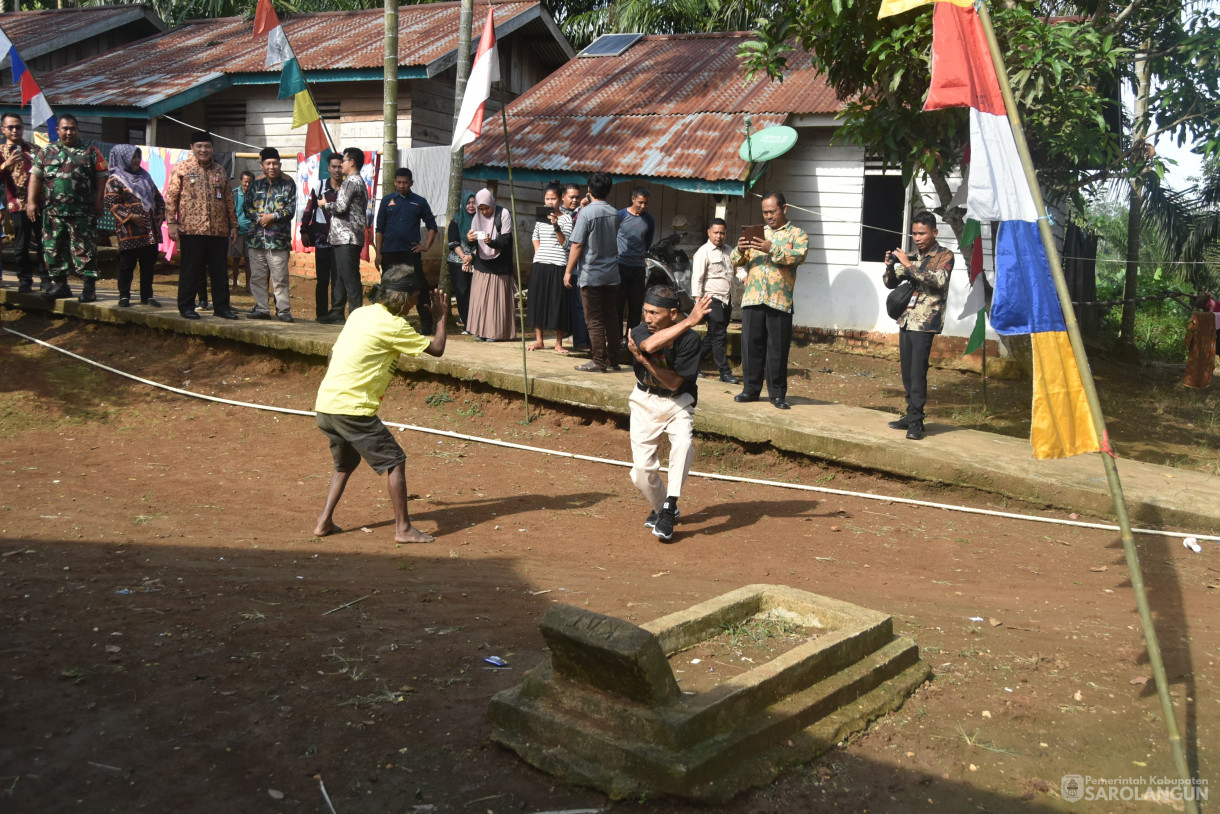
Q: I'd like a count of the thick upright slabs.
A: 1